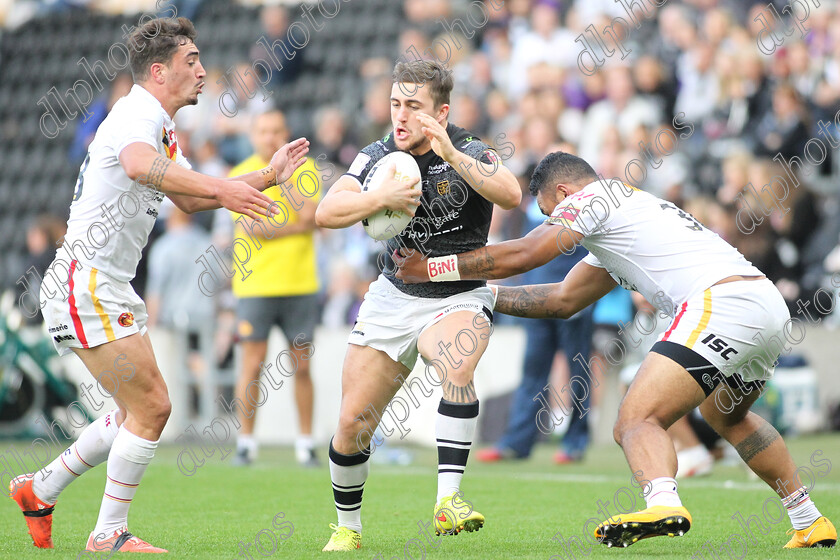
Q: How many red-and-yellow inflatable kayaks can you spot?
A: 0